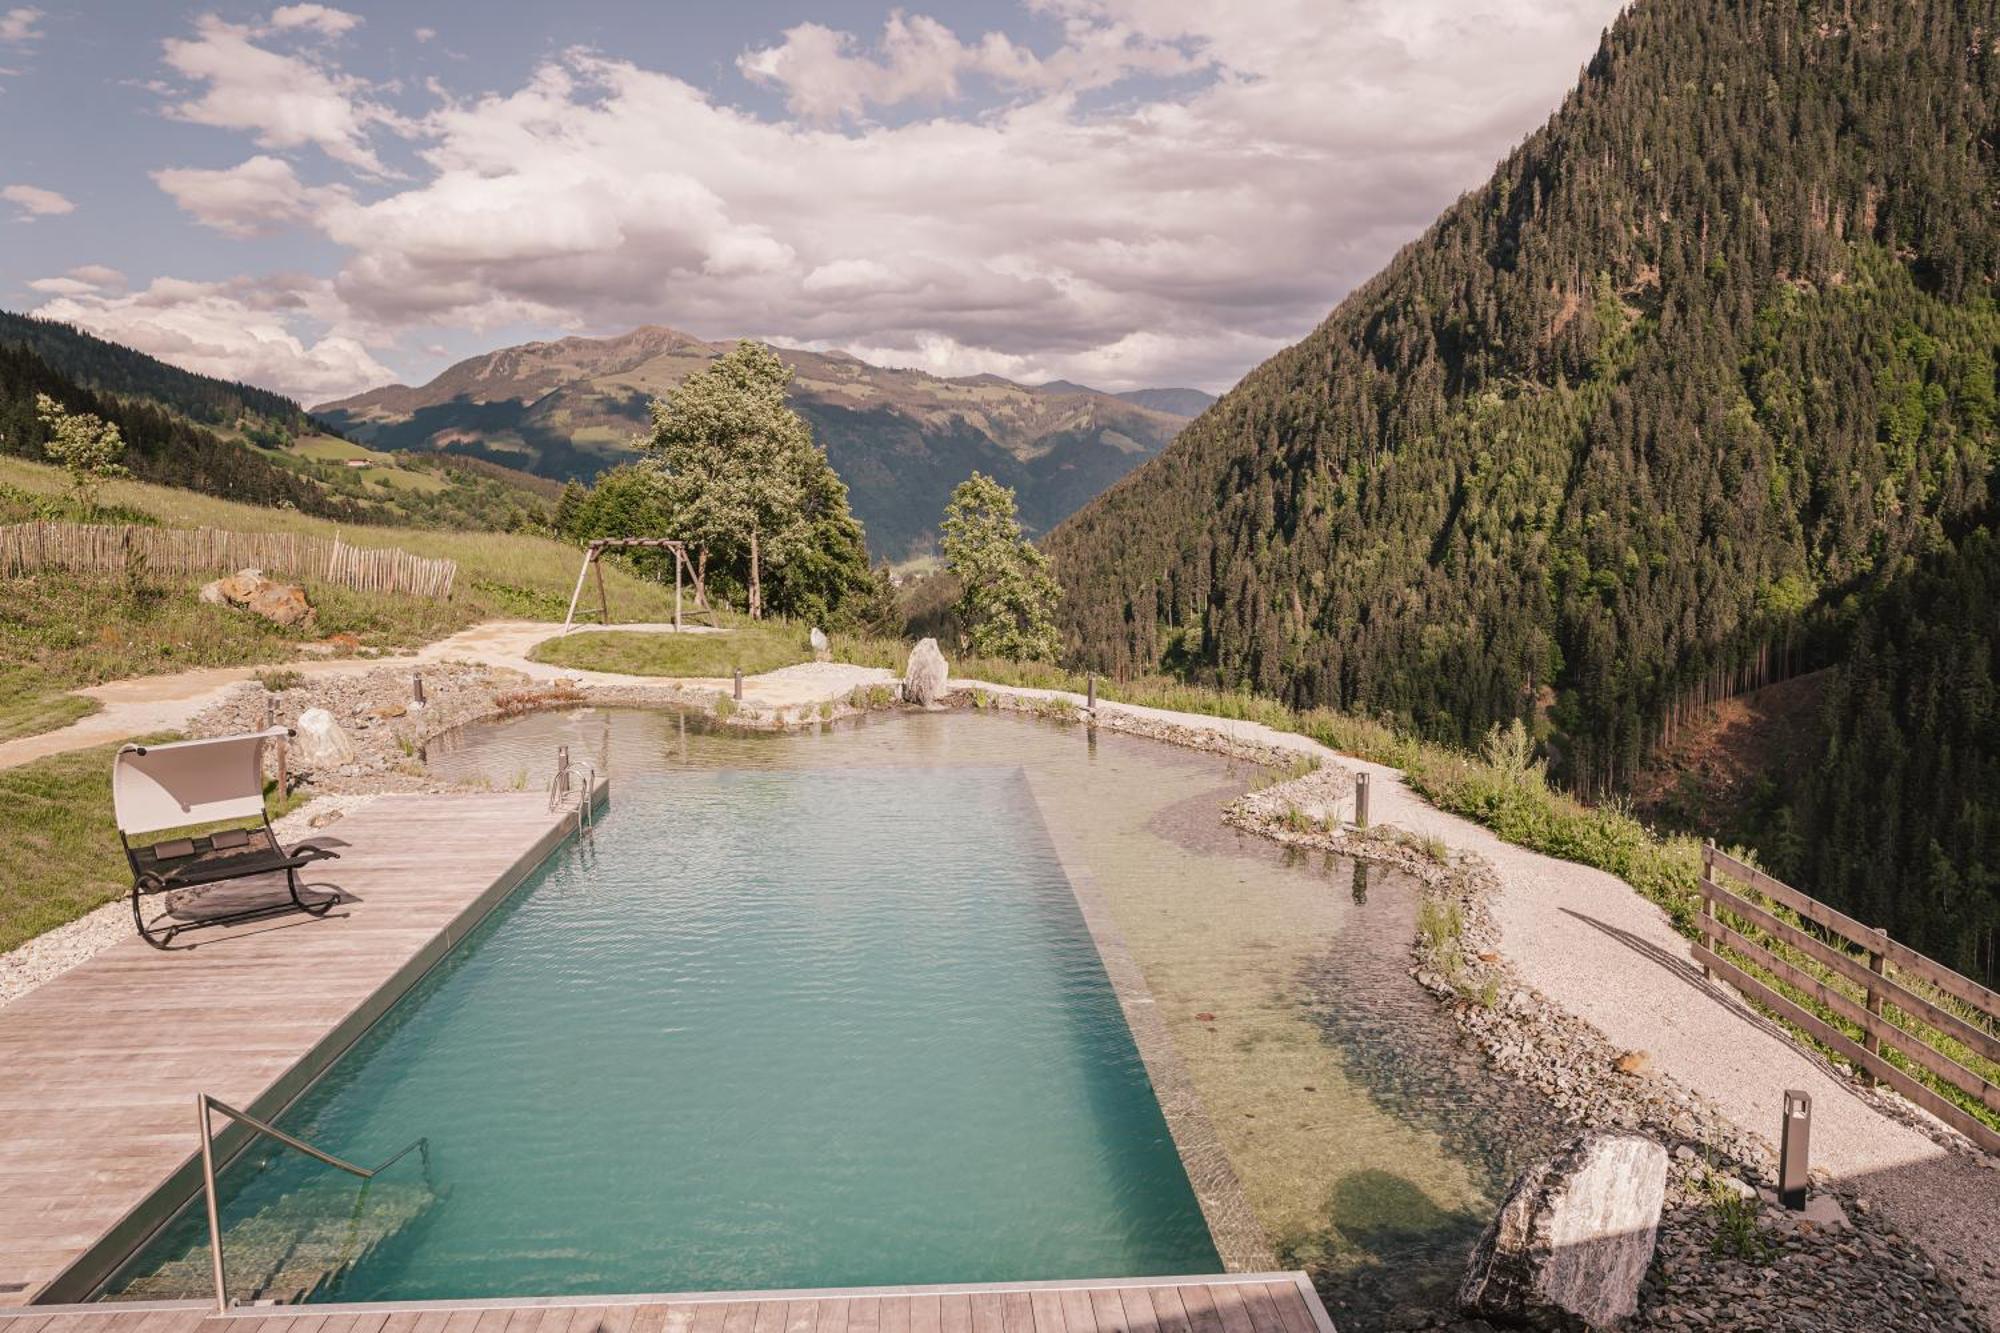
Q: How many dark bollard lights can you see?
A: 6